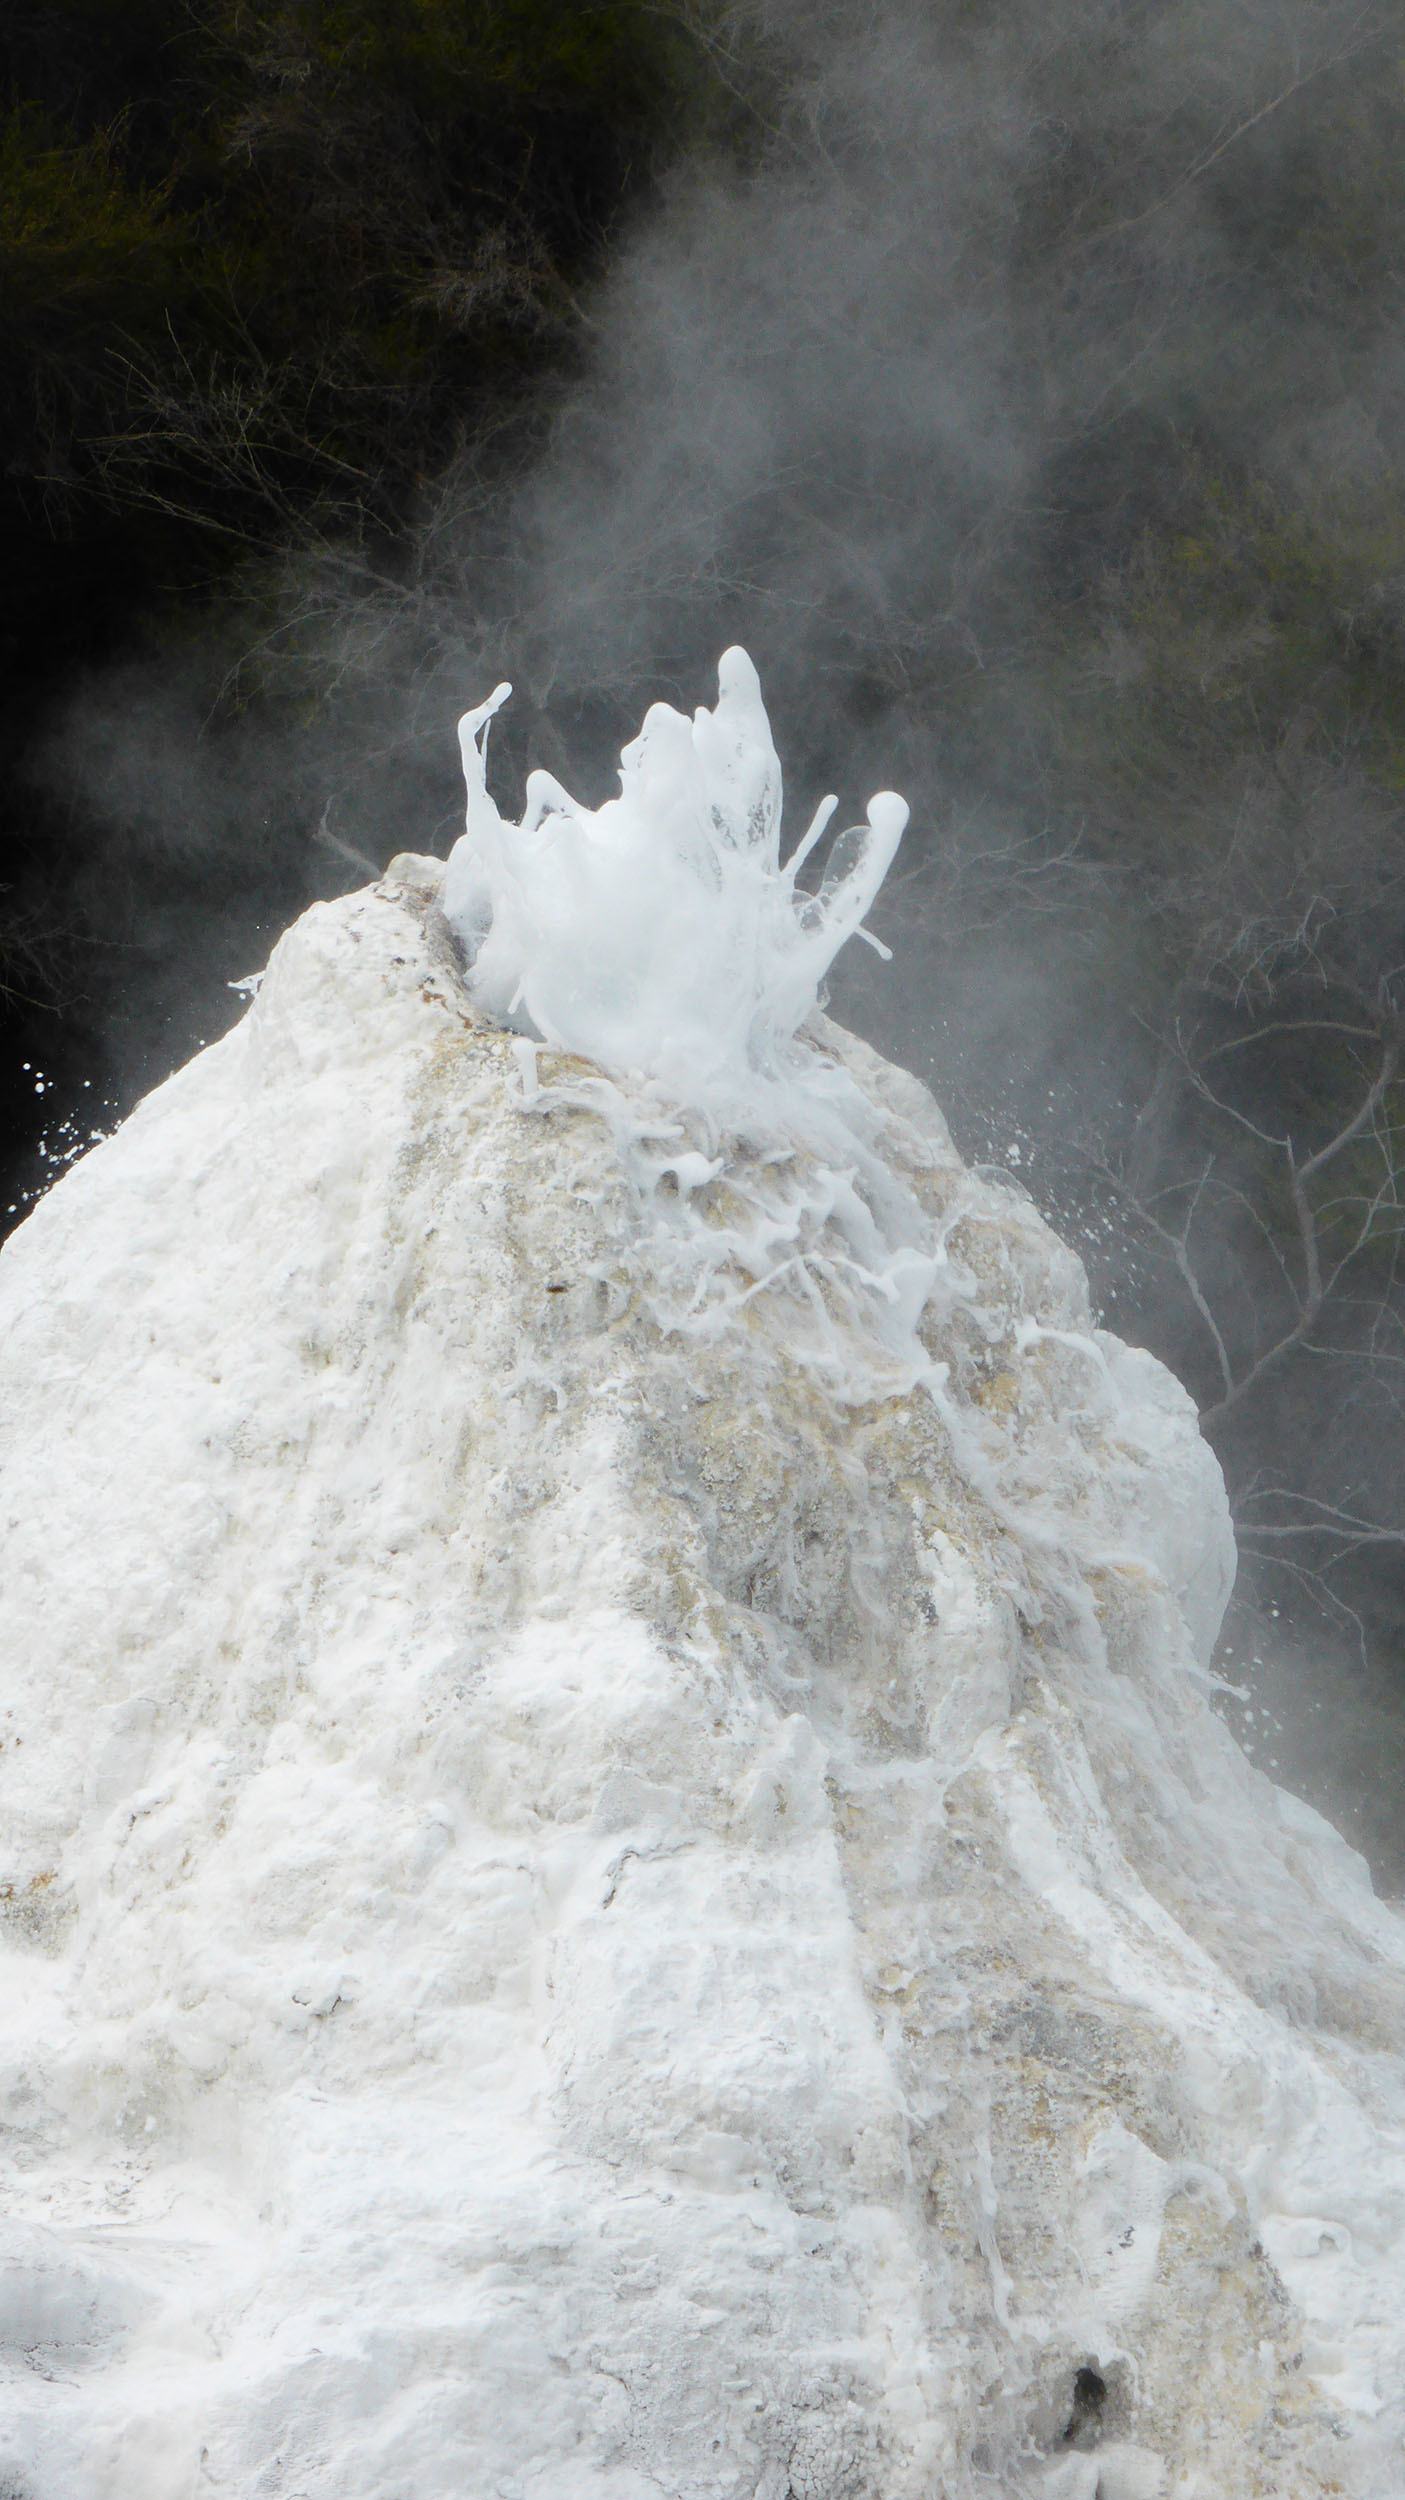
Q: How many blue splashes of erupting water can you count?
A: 0